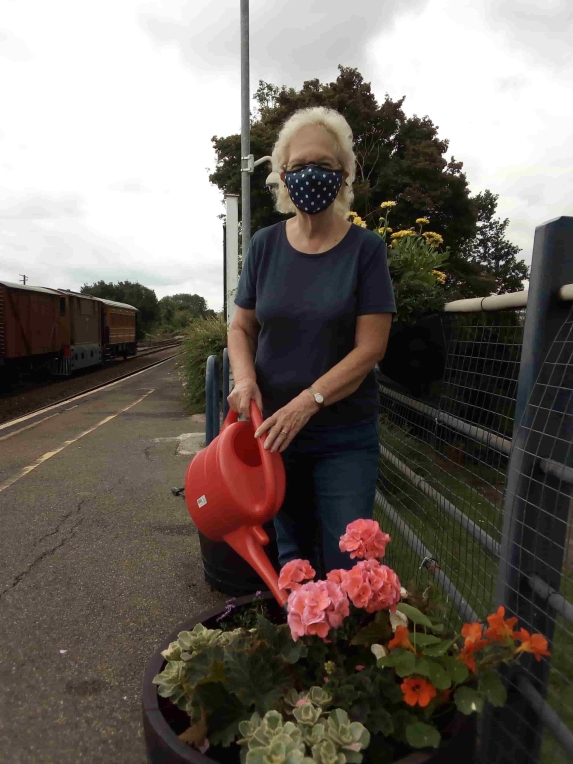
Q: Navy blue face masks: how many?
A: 1